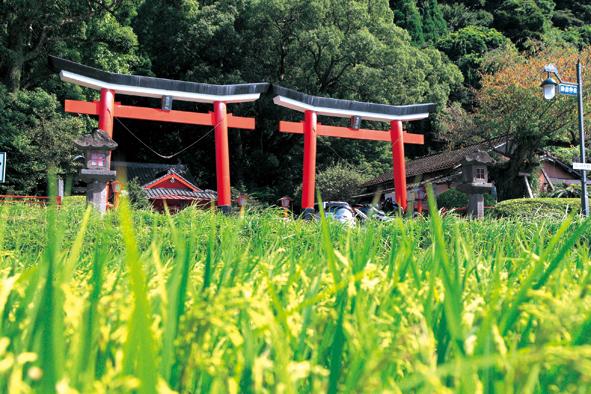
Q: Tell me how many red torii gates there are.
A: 2